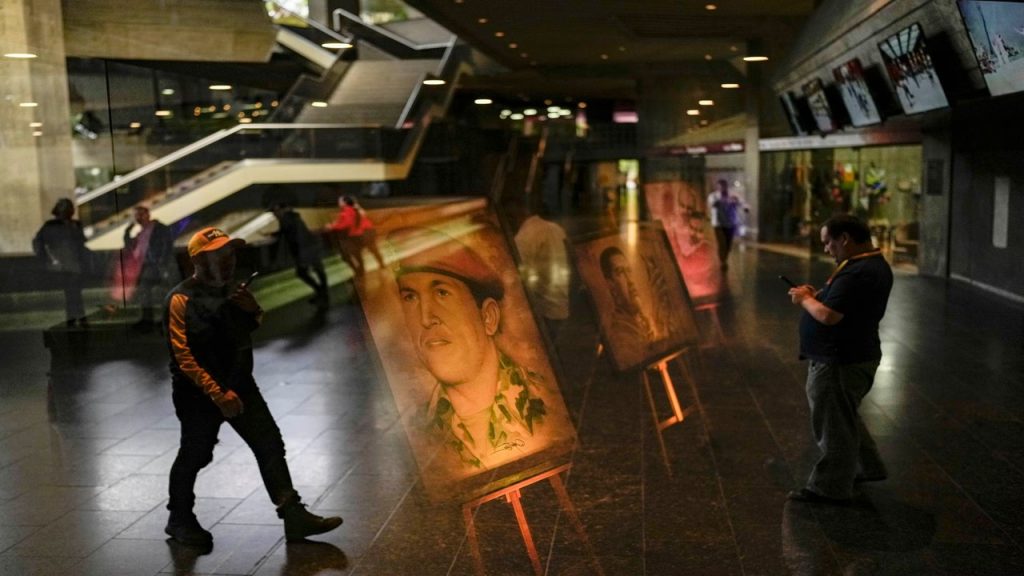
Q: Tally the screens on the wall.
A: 5